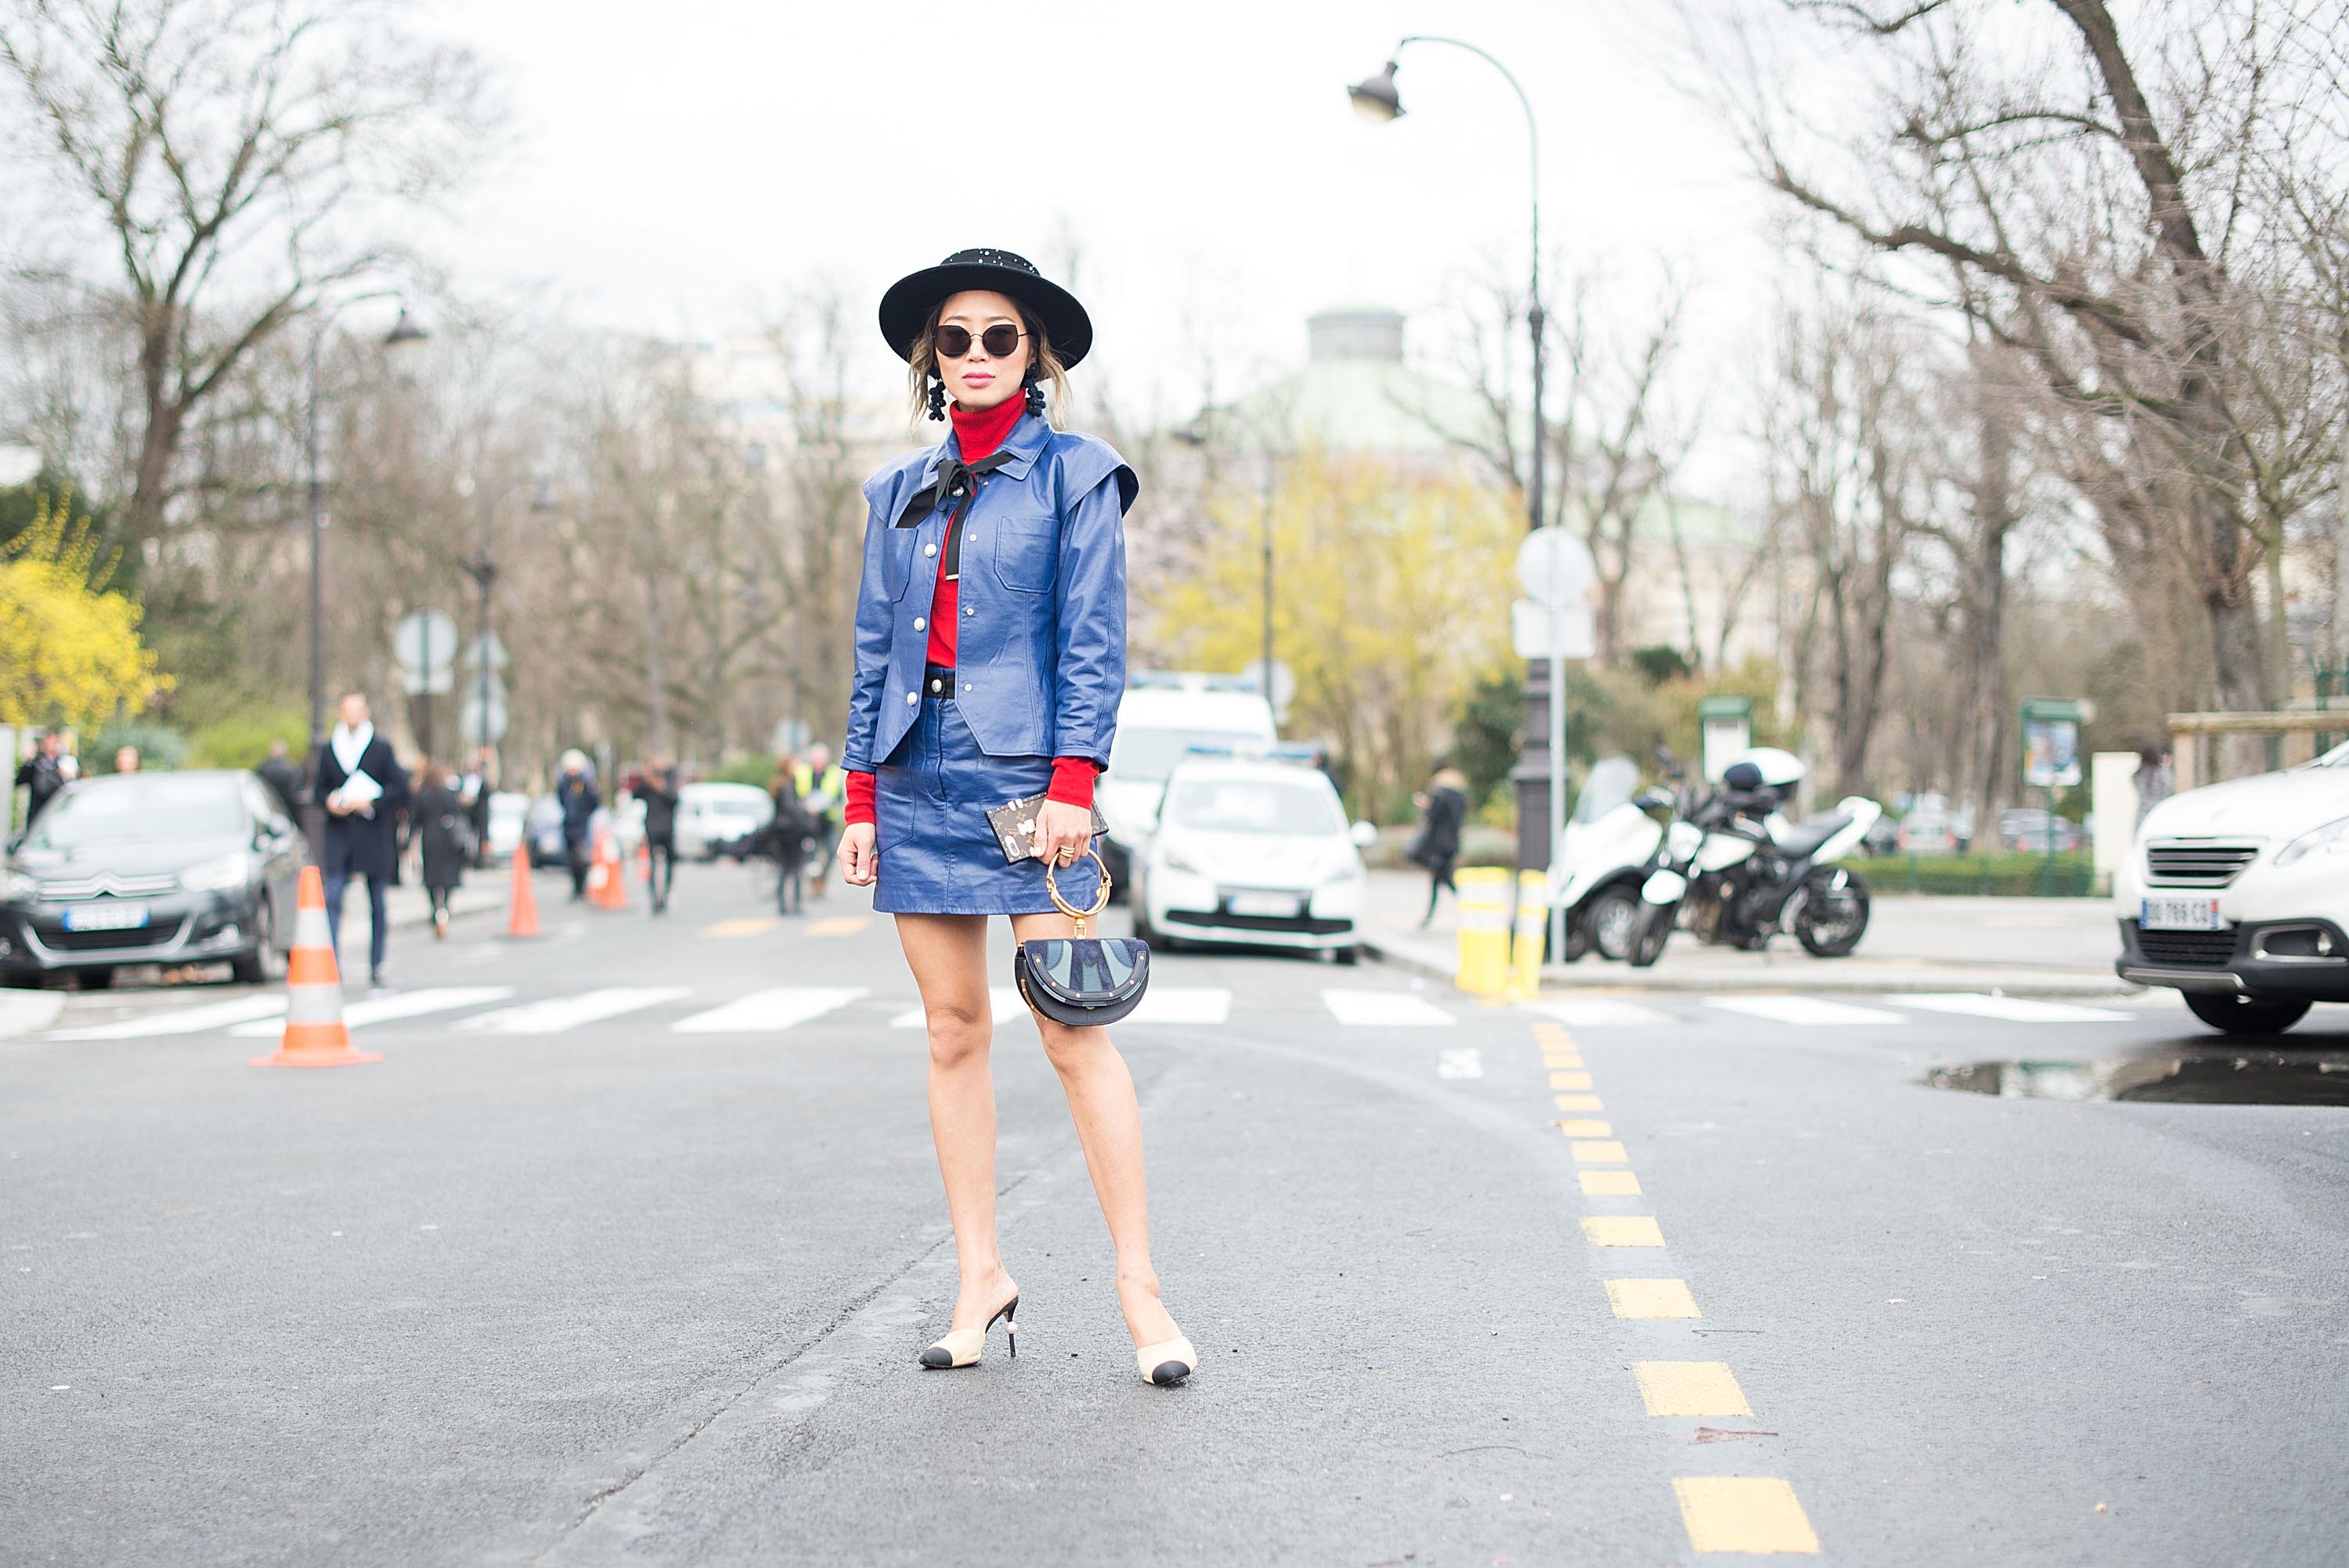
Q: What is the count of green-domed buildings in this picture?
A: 1